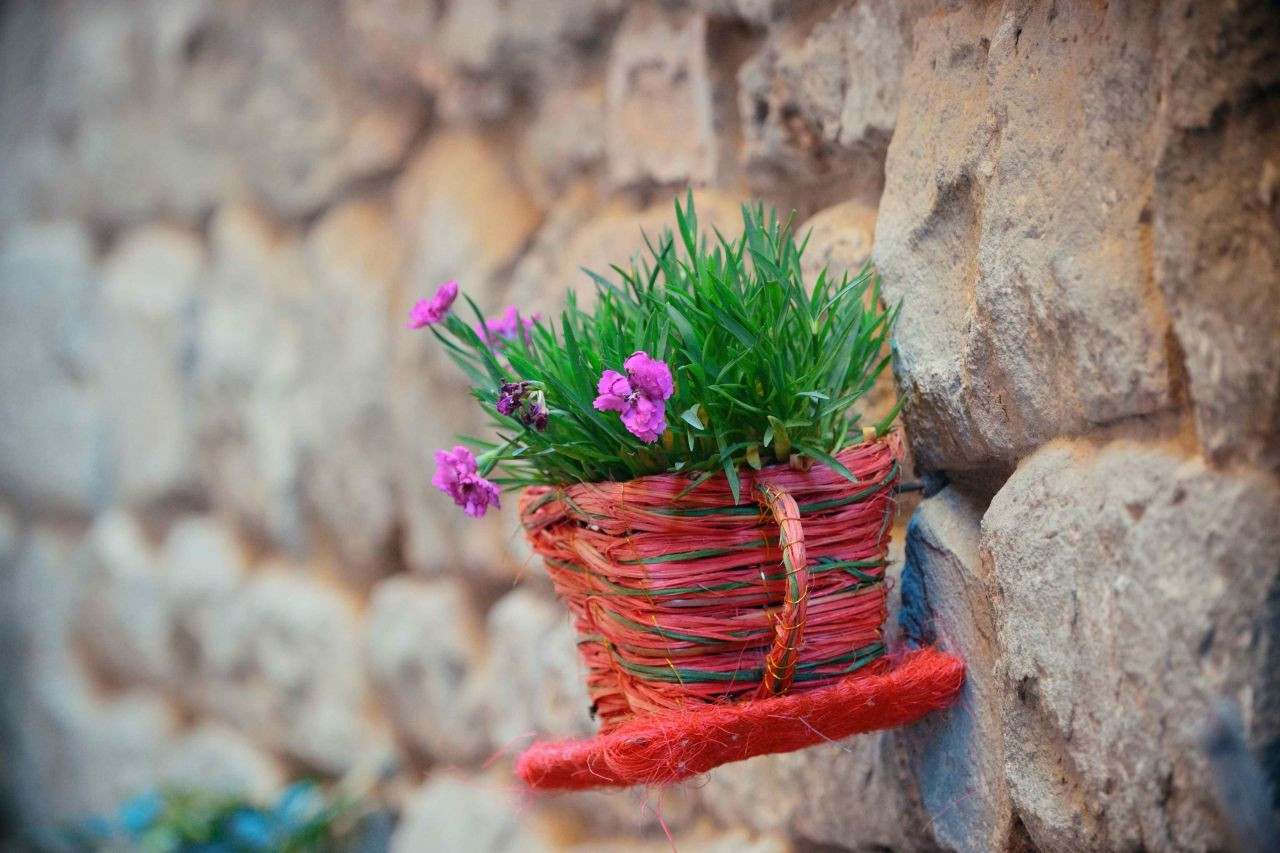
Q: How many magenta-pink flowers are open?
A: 4